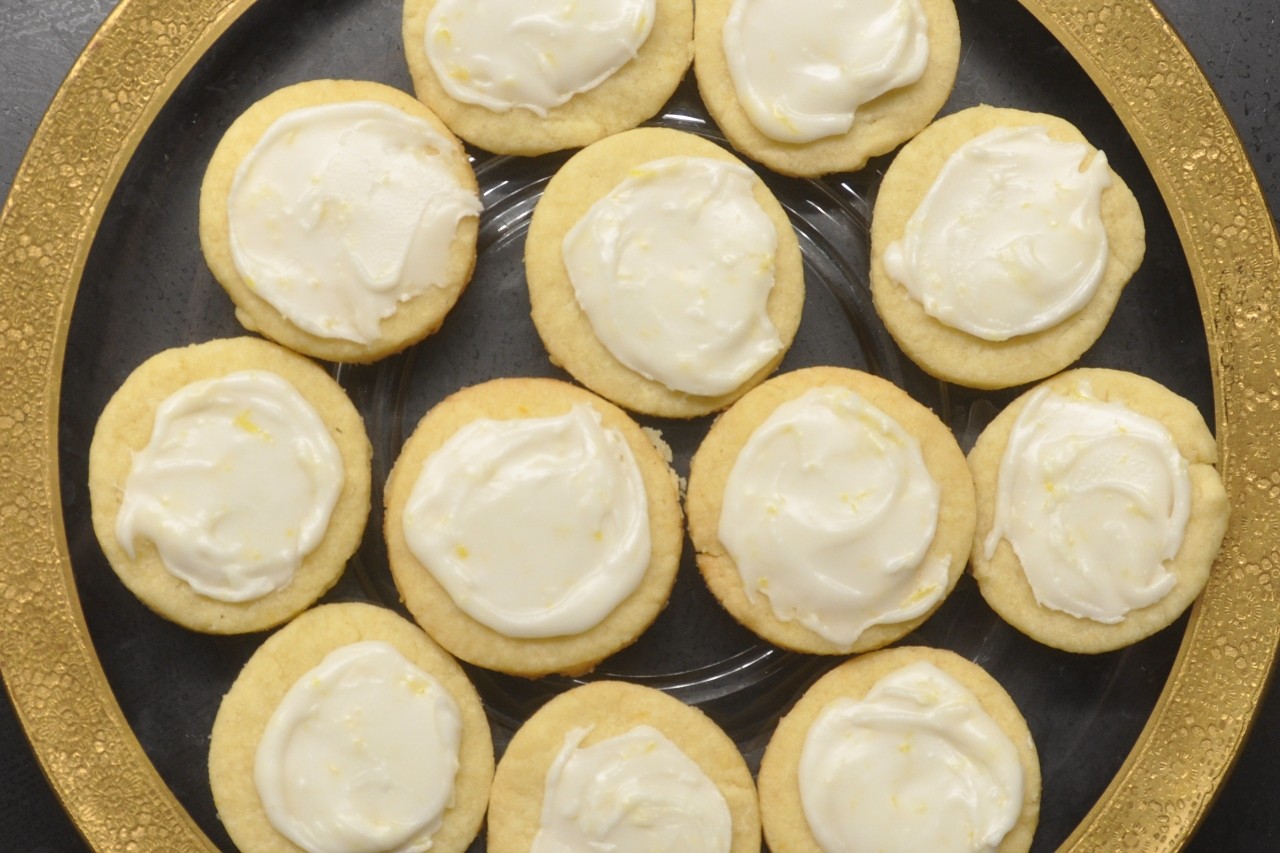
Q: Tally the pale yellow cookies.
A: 12